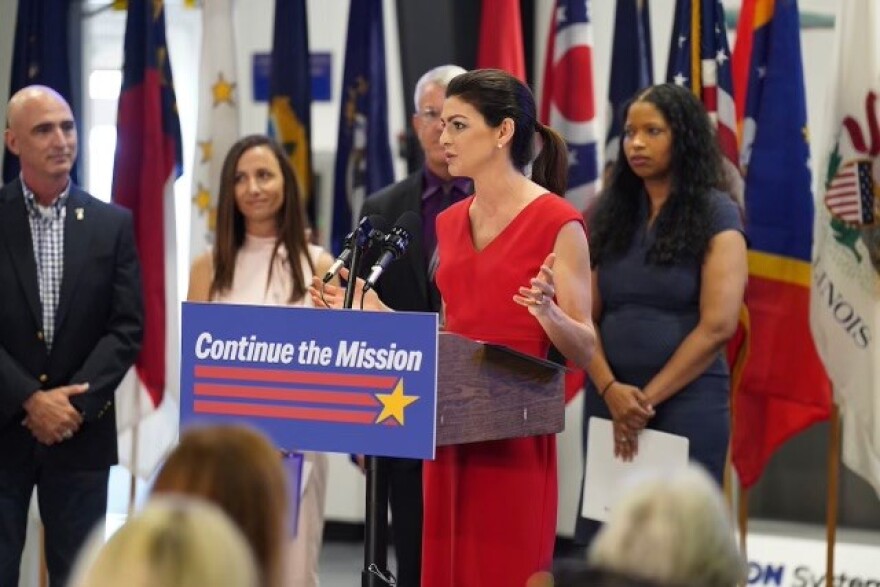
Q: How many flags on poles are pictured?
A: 11